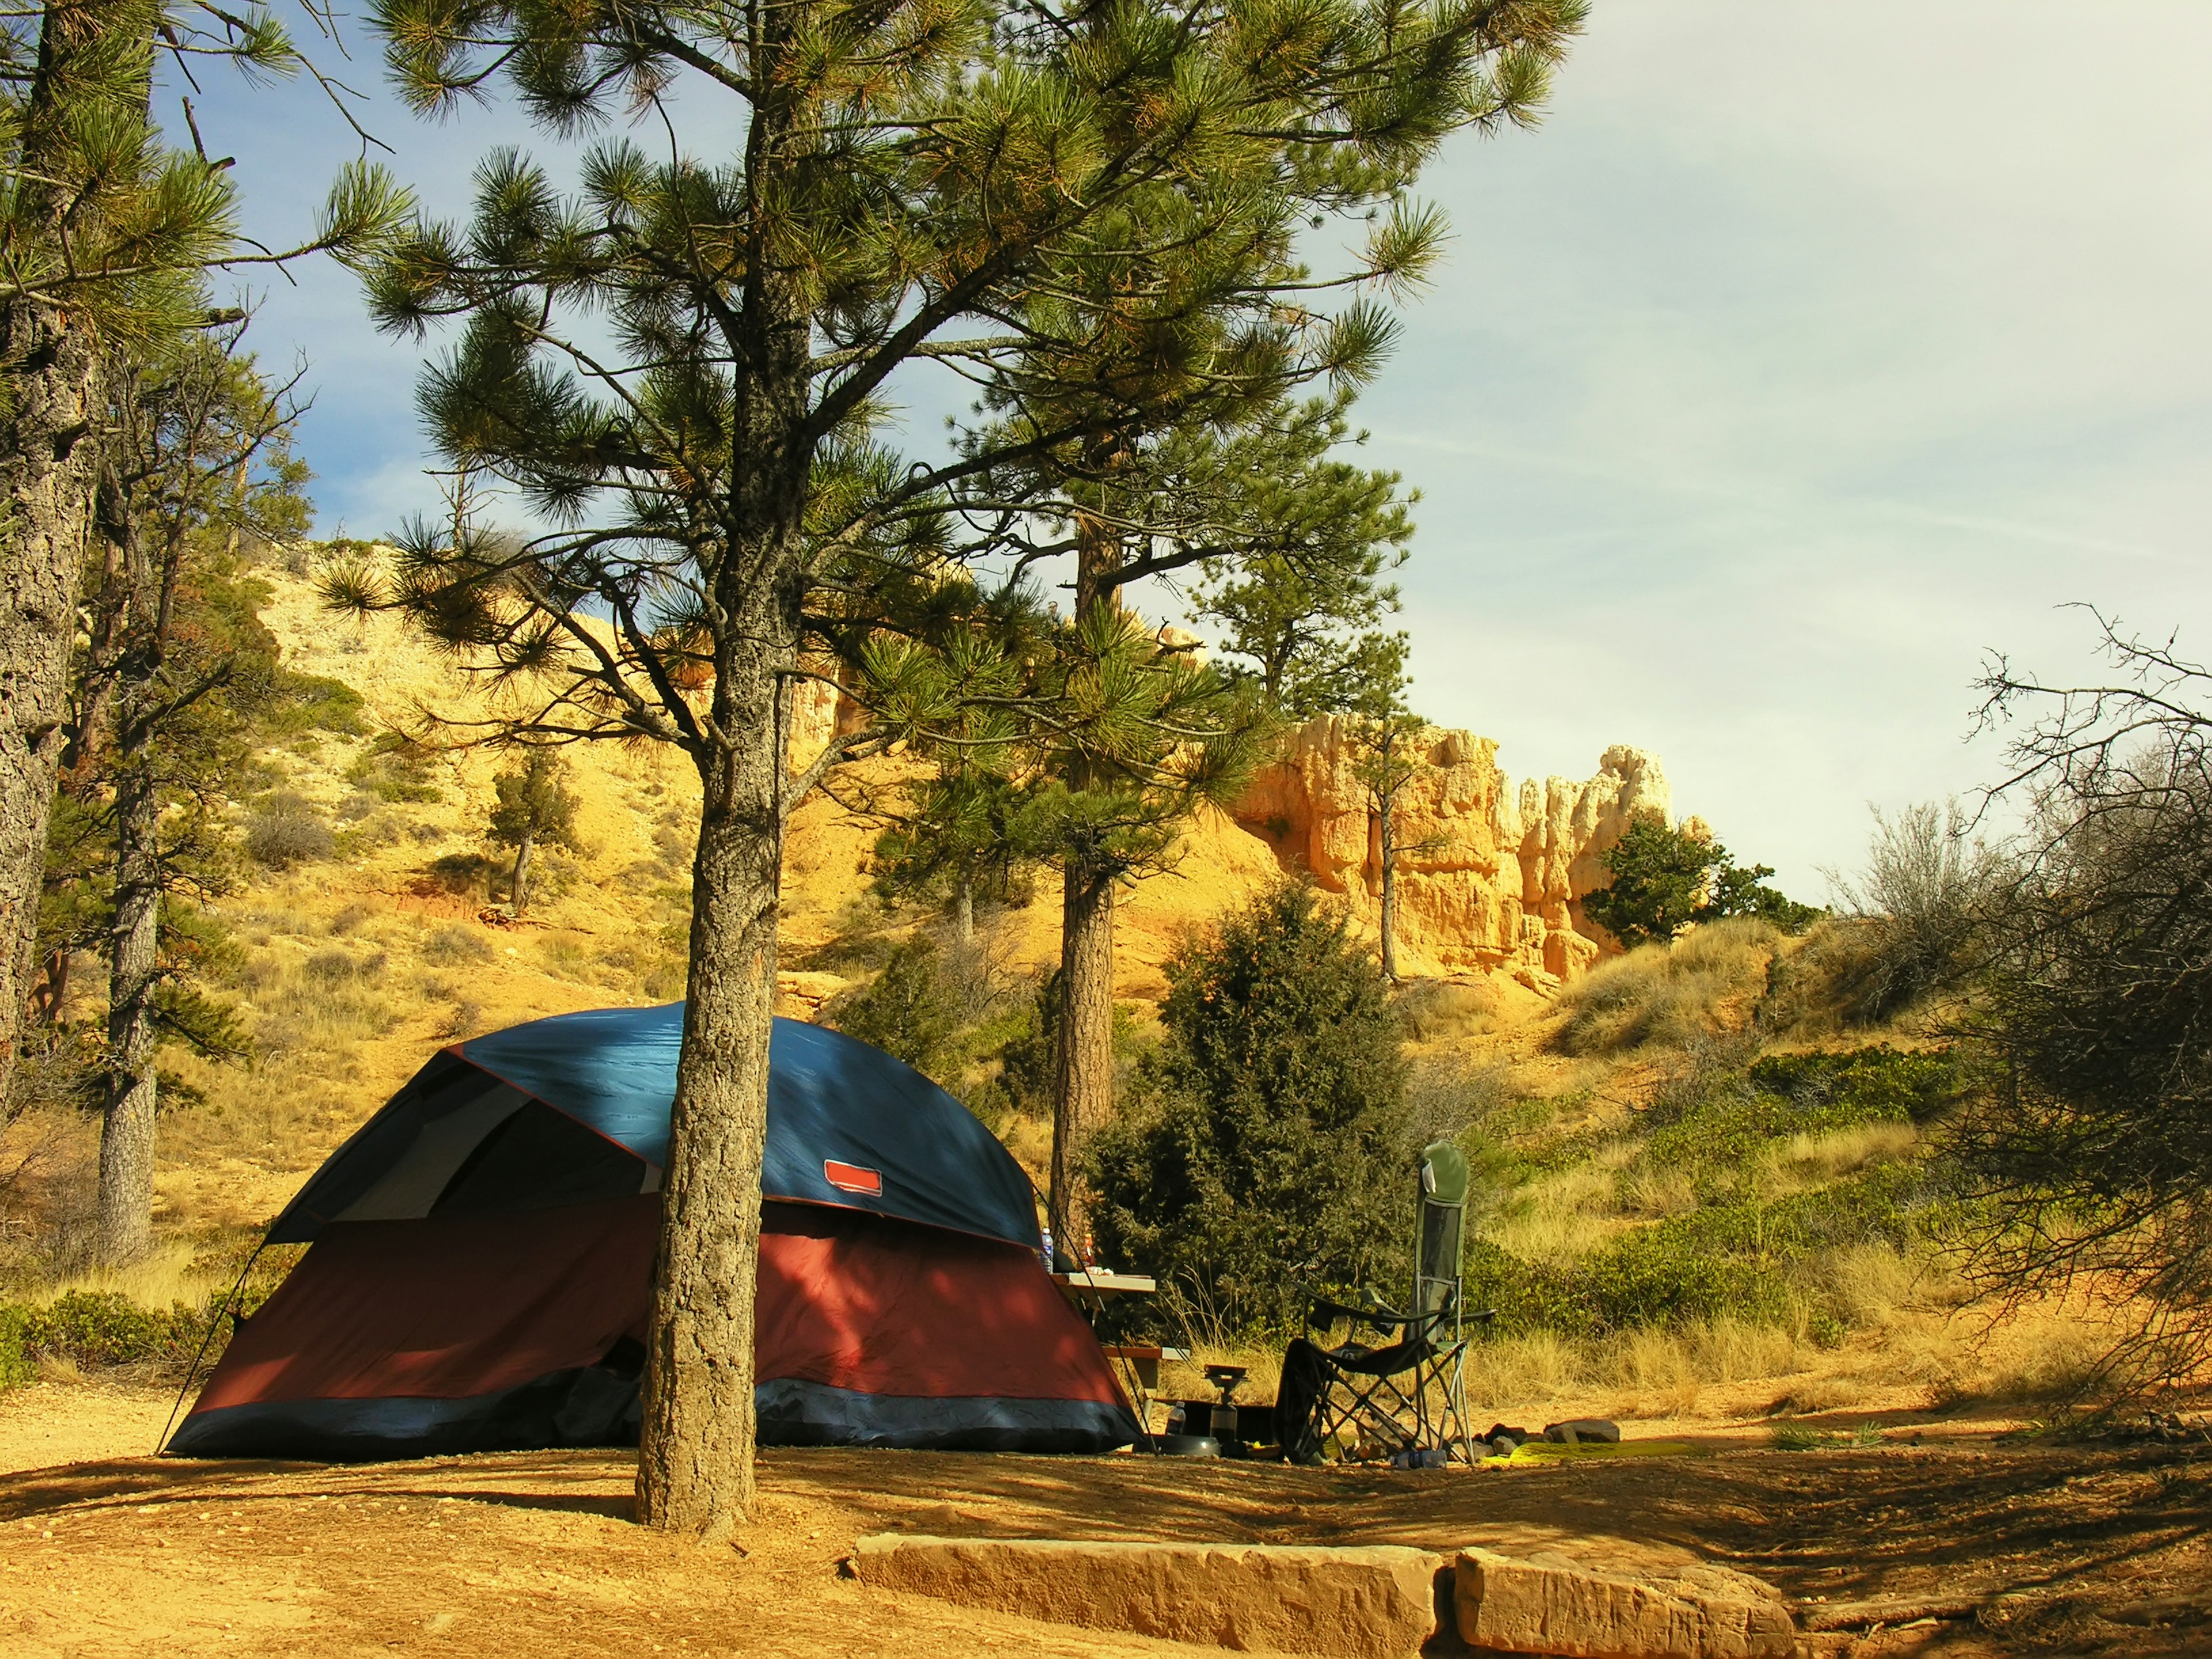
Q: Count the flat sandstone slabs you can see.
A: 2